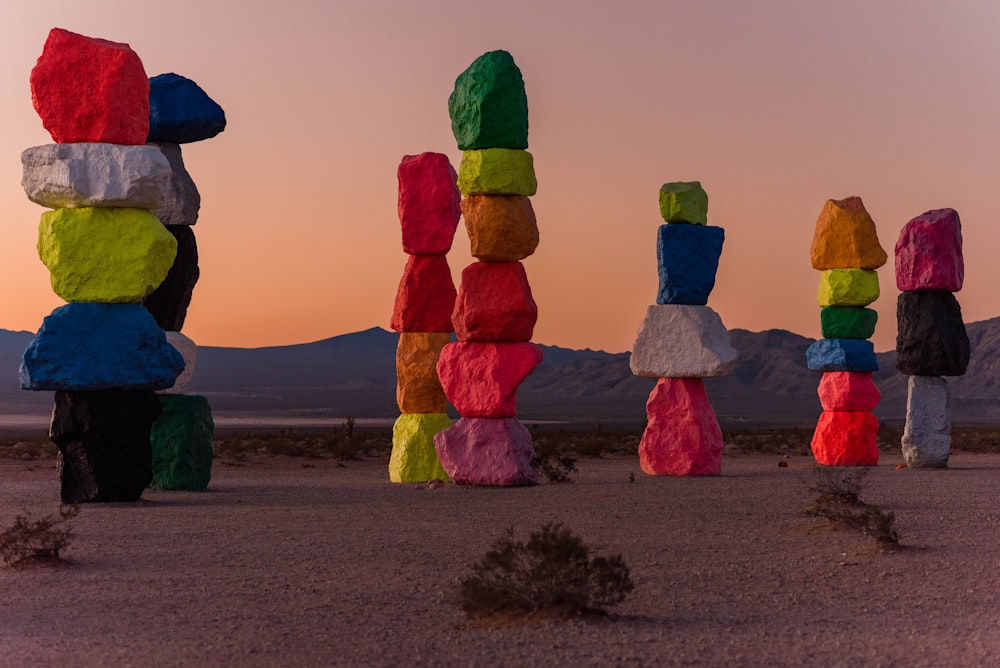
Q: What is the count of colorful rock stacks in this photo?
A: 7